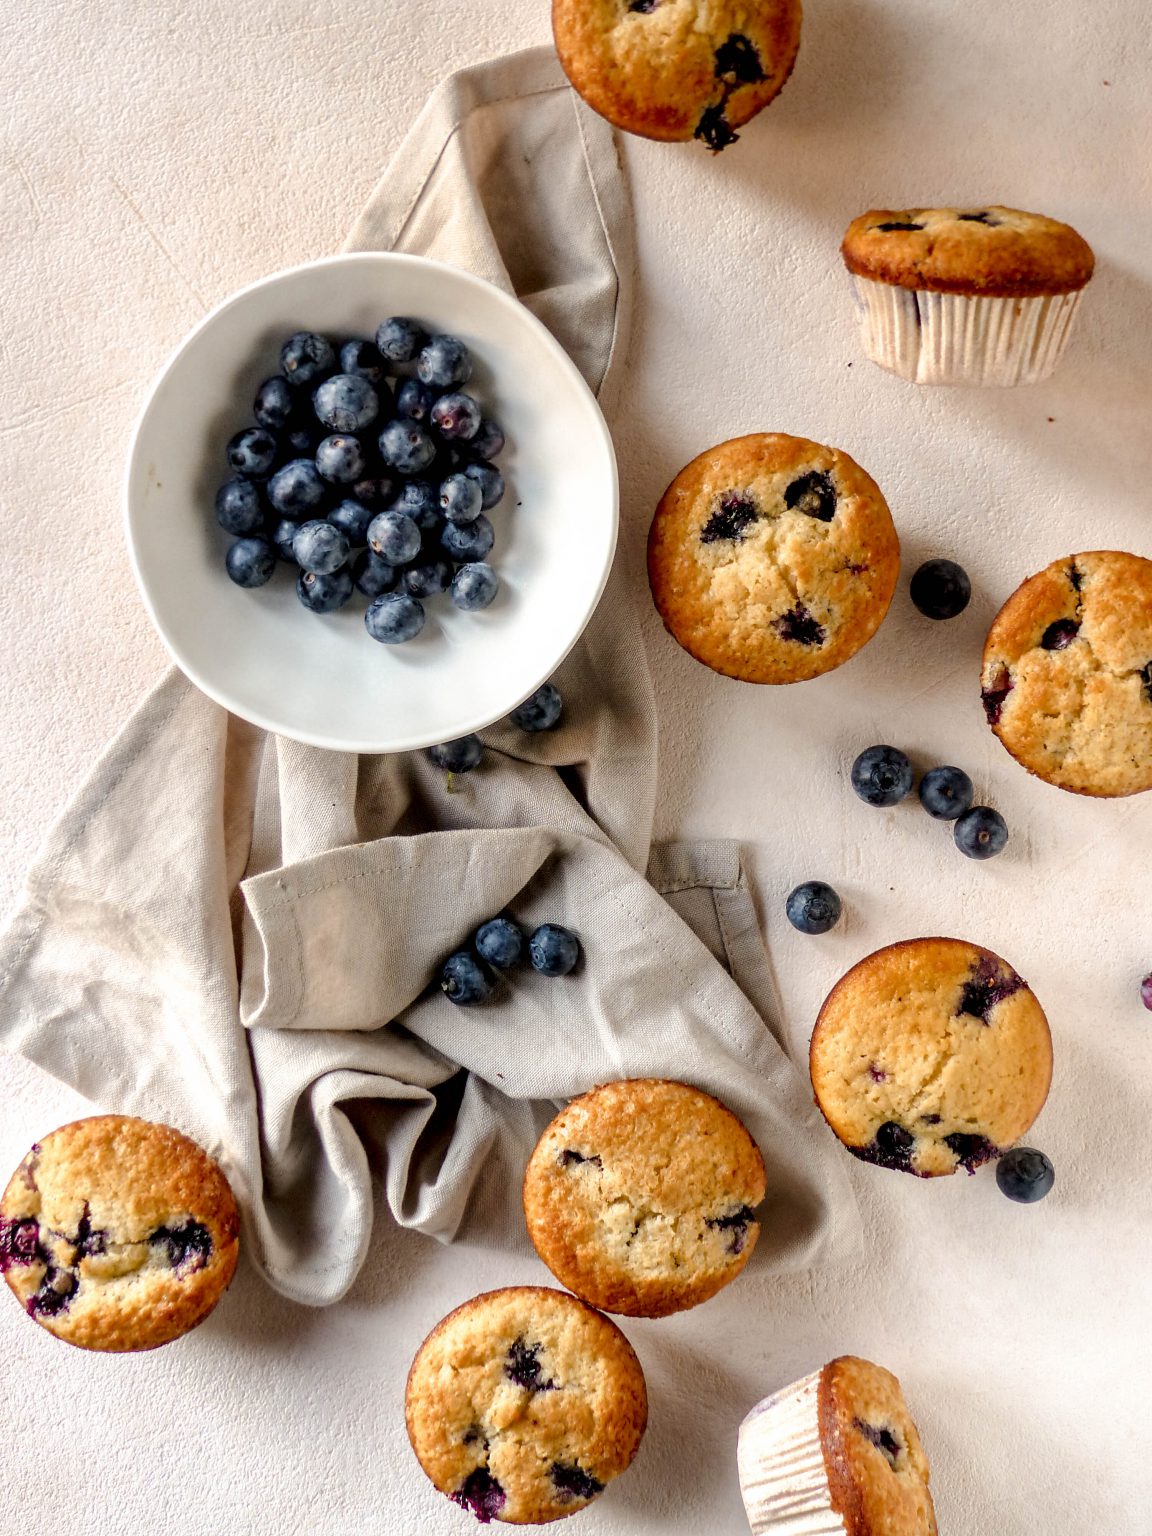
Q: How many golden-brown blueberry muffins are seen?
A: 9